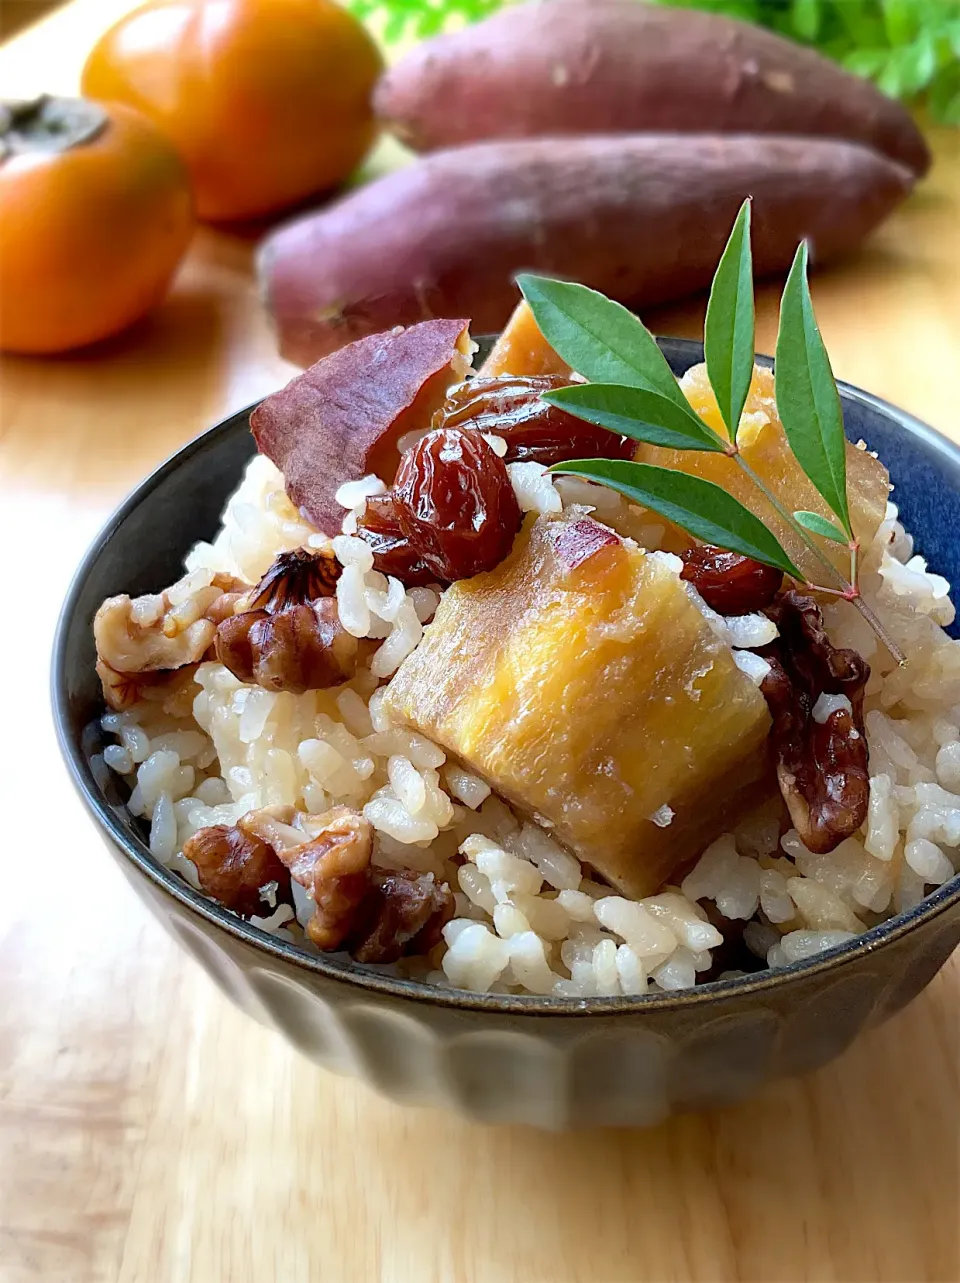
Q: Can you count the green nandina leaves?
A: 6